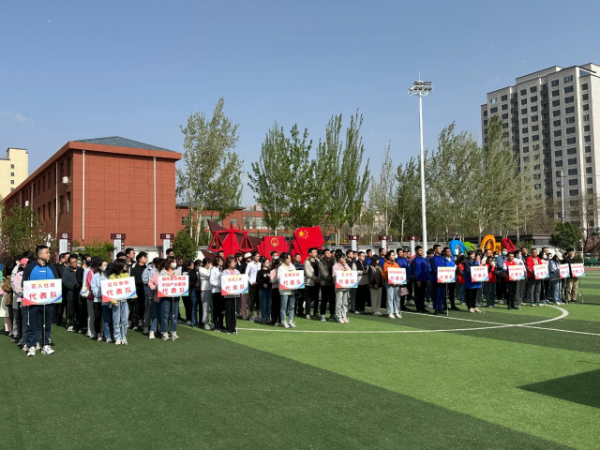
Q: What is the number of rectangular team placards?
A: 13